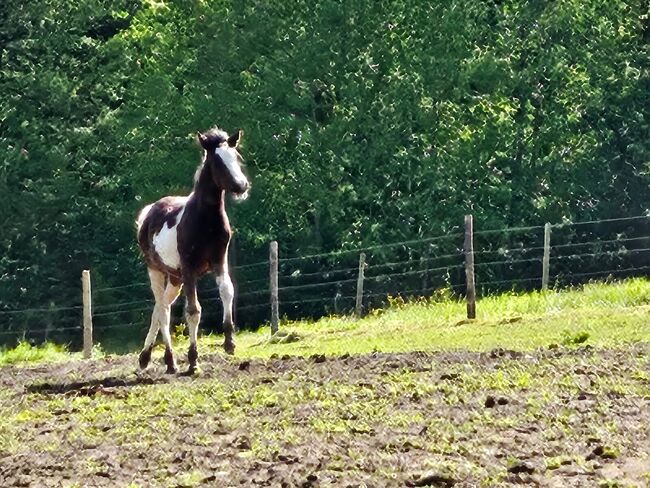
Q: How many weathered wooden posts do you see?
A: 5